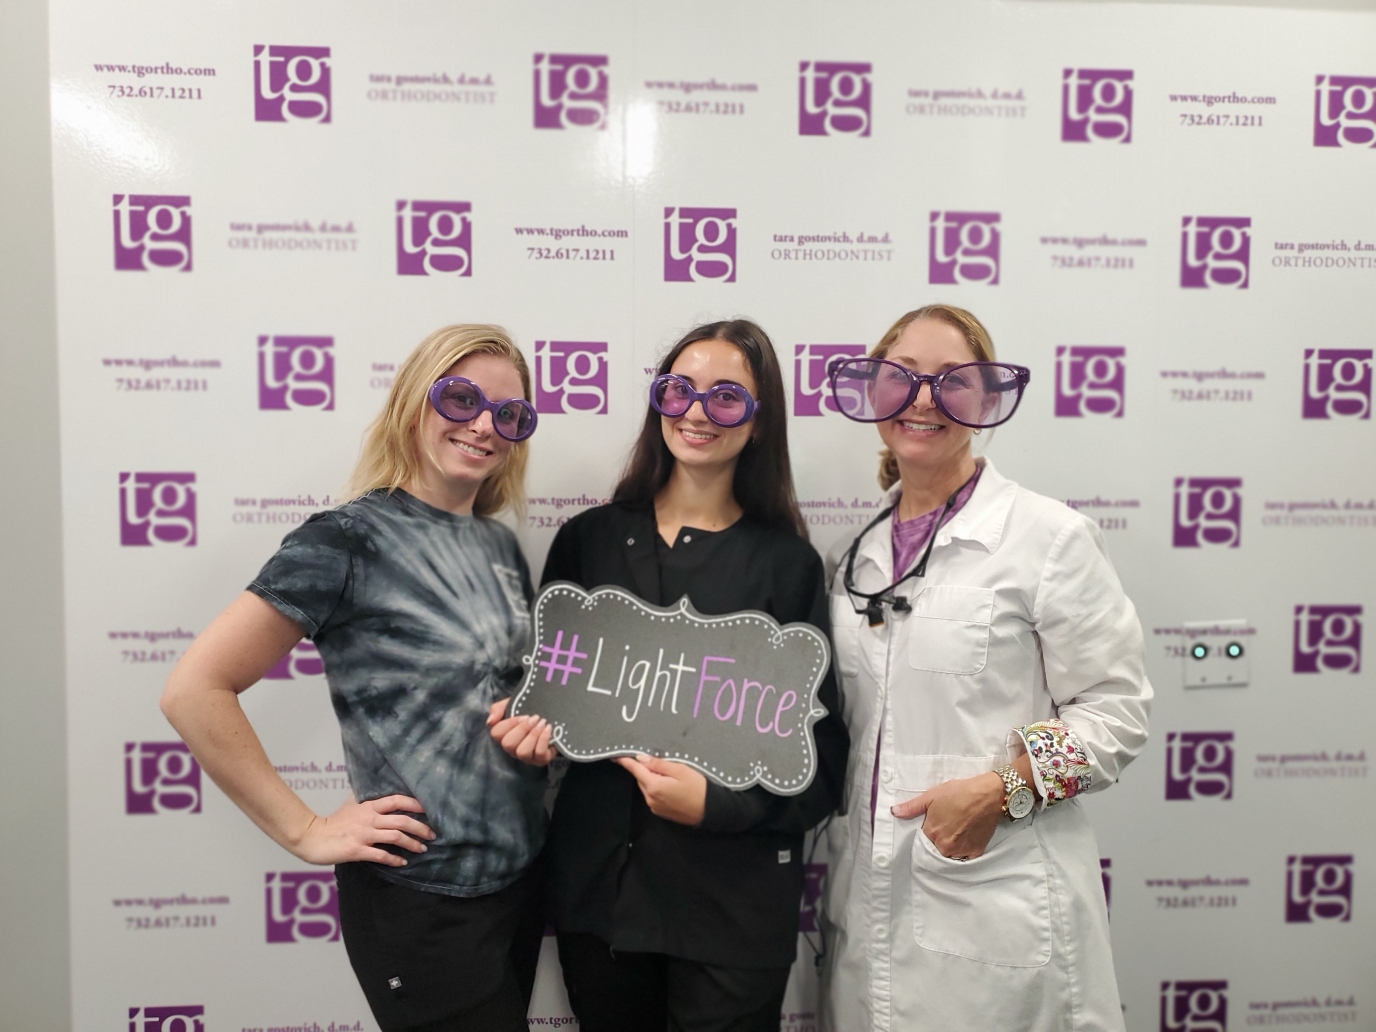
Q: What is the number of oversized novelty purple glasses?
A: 3